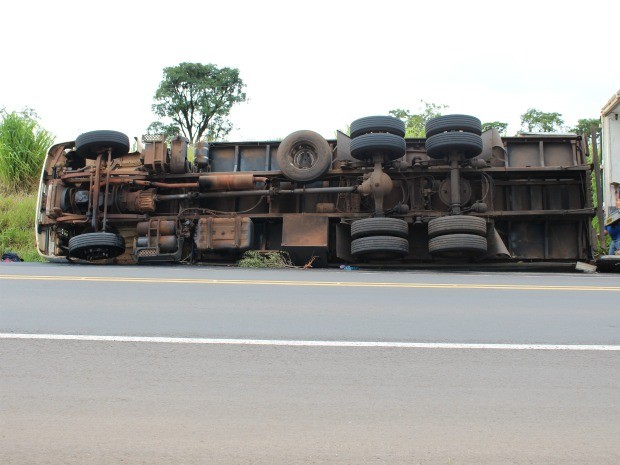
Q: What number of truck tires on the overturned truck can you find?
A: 11